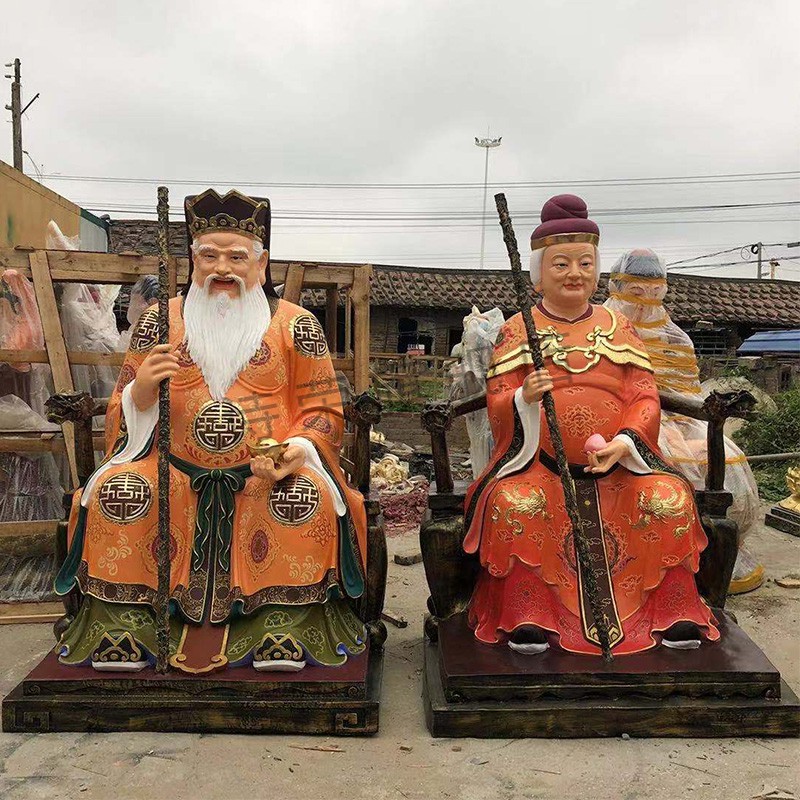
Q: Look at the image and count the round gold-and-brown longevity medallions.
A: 5